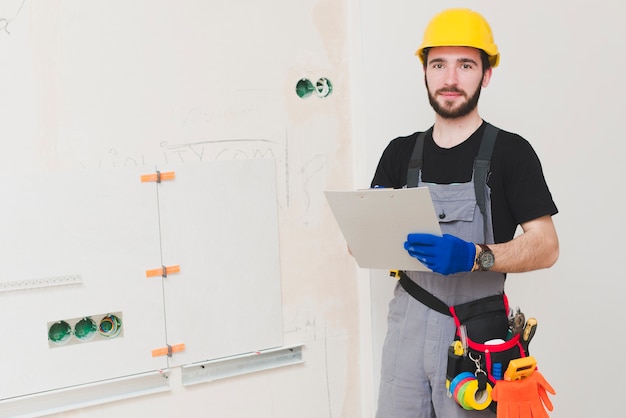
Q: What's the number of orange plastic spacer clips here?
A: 3